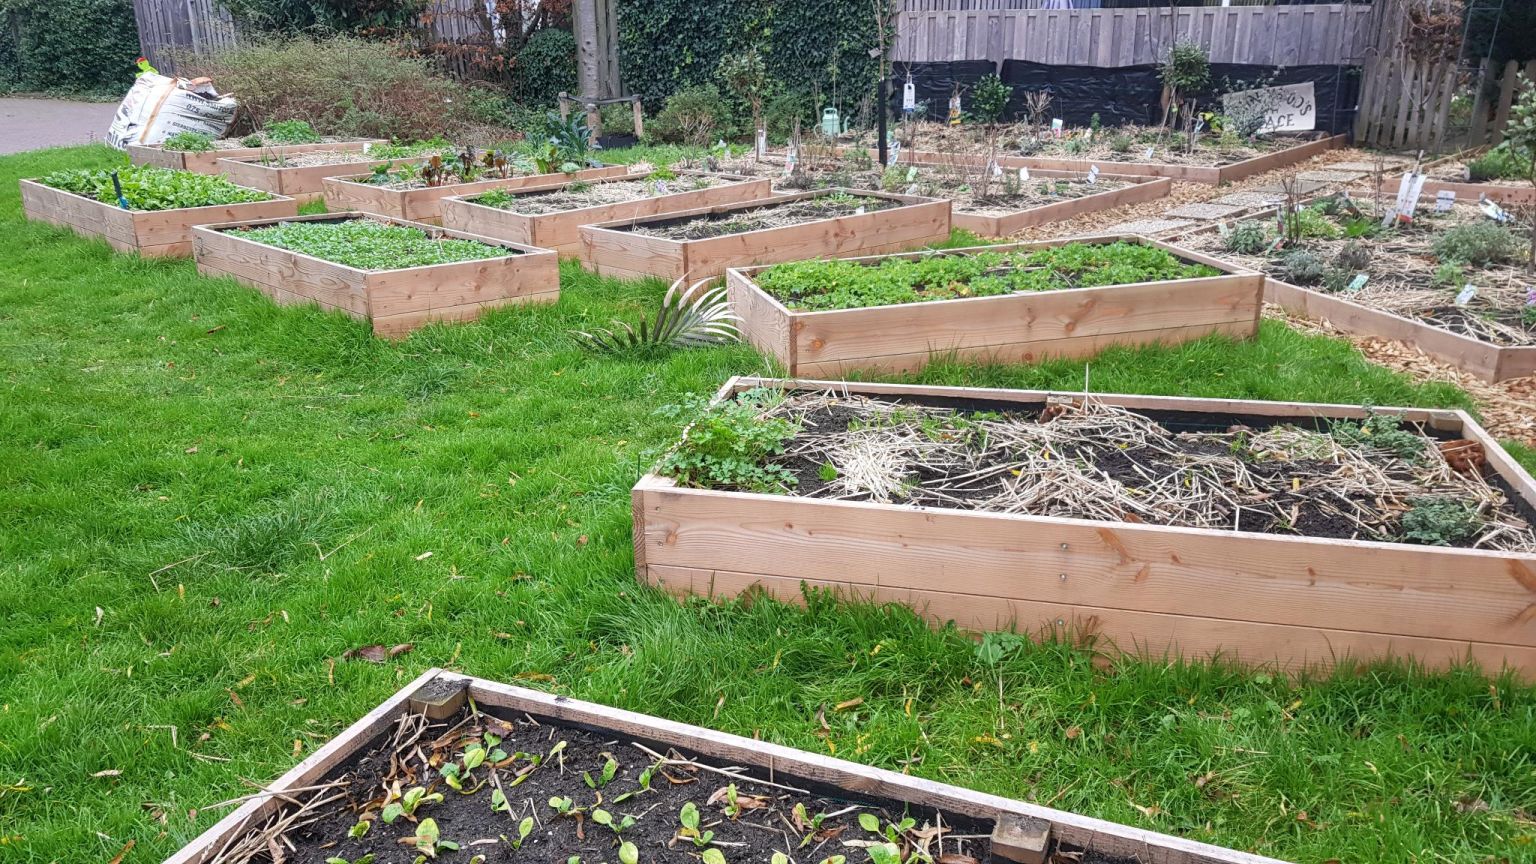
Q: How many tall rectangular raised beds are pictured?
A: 10